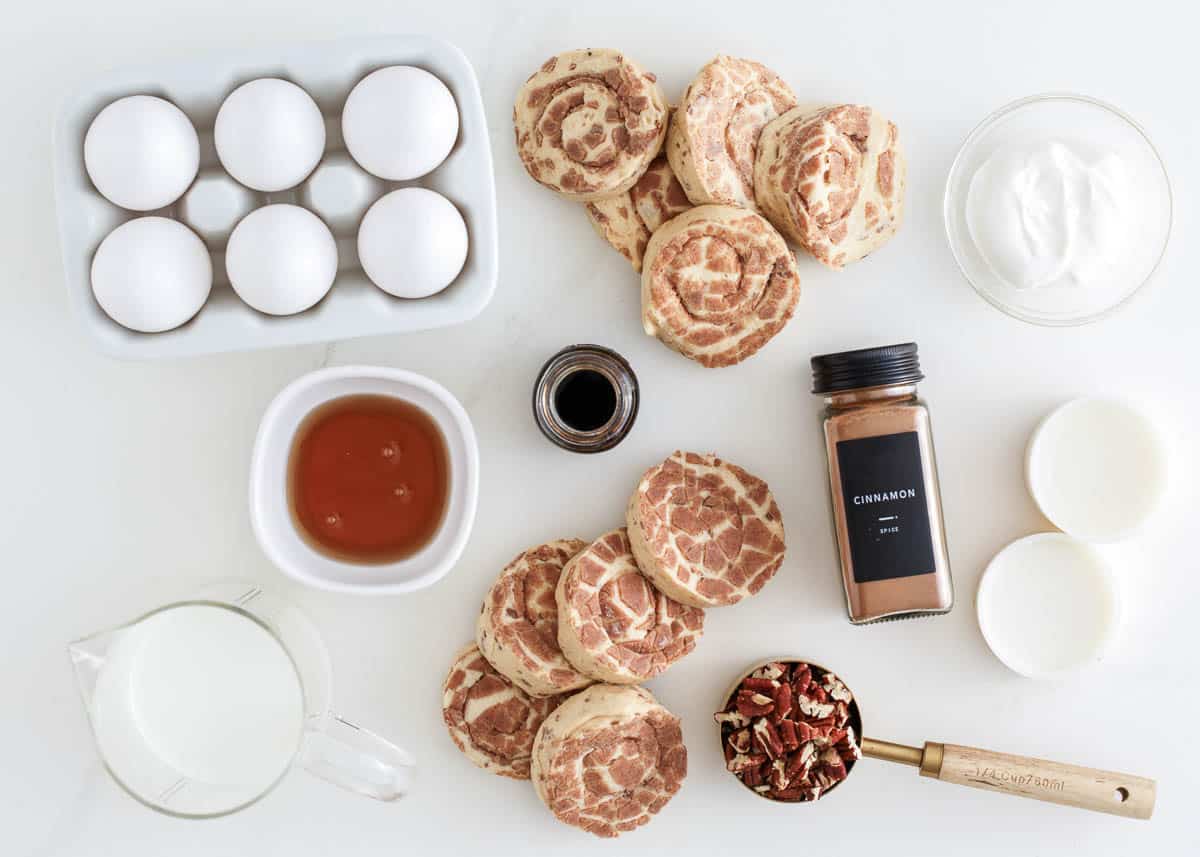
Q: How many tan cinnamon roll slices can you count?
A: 10